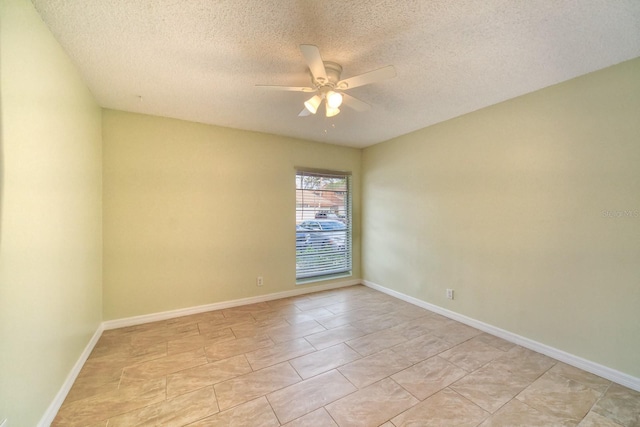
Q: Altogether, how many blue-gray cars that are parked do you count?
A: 1